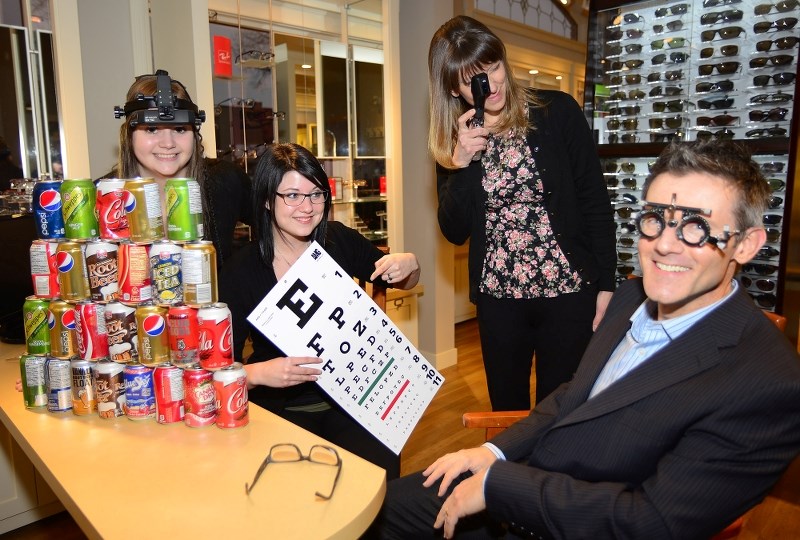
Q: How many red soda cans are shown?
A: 9